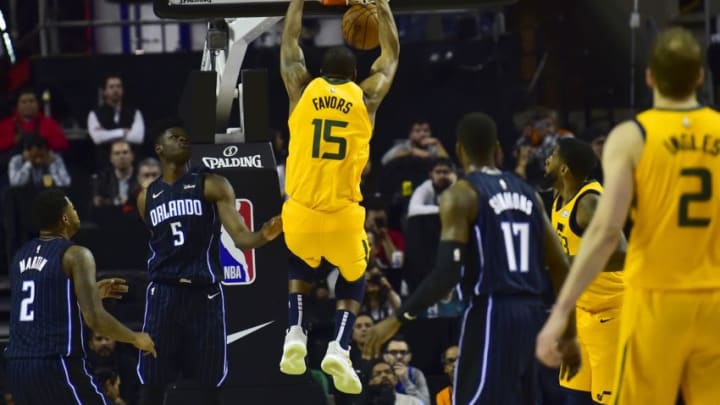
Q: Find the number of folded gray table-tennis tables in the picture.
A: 0